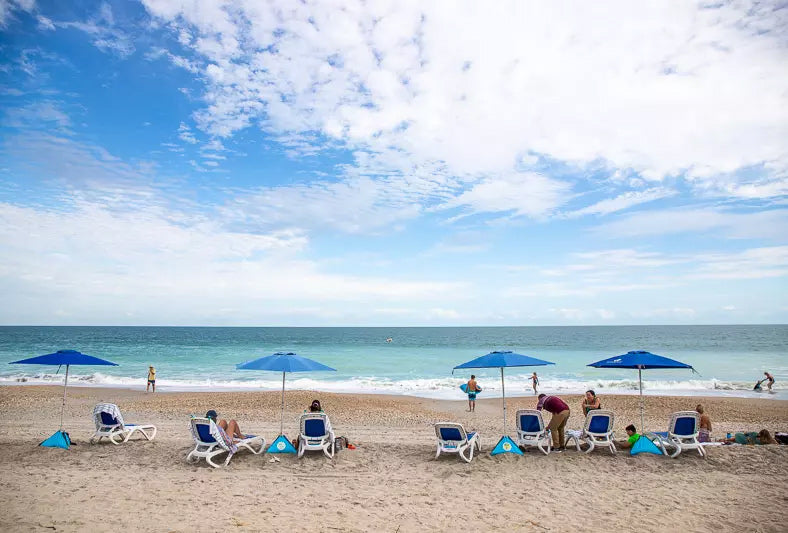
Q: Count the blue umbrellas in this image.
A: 4